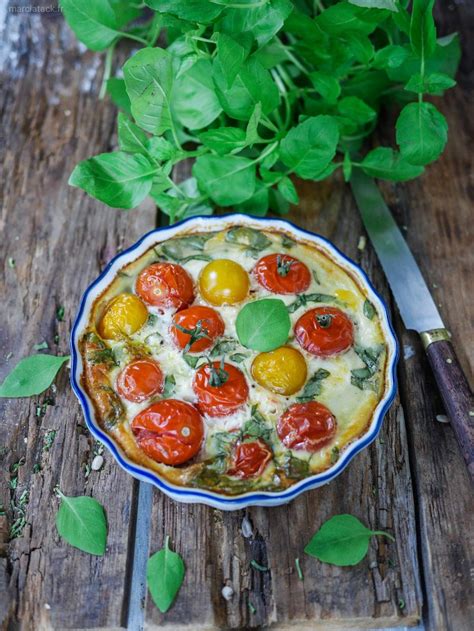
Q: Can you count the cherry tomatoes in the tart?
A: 12